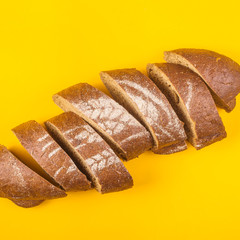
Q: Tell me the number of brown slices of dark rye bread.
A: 7